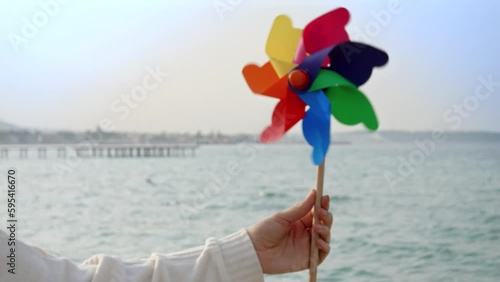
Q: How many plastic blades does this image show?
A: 7